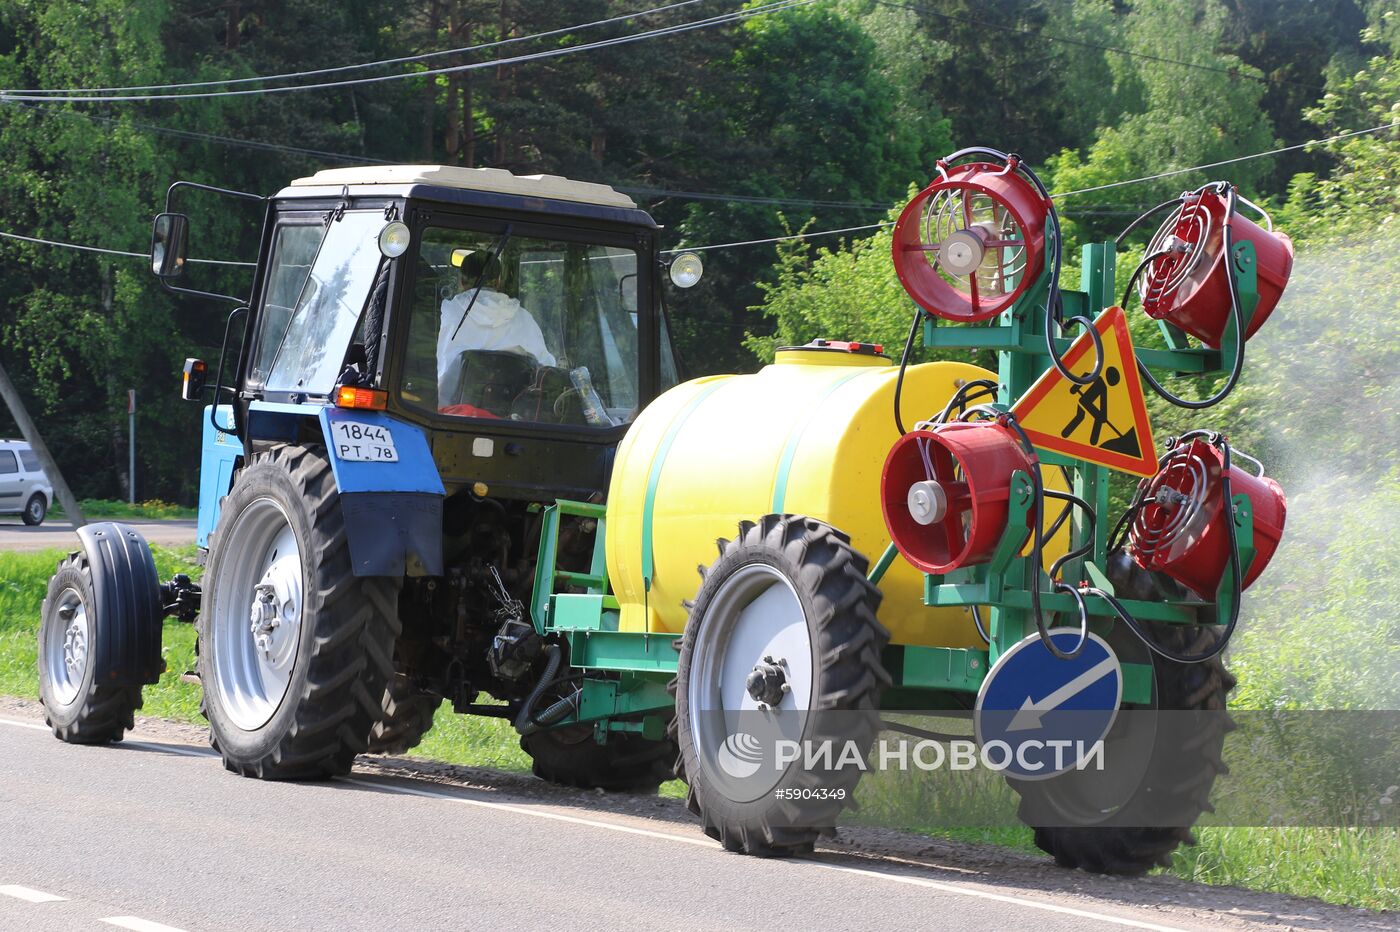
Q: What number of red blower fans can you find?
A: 4